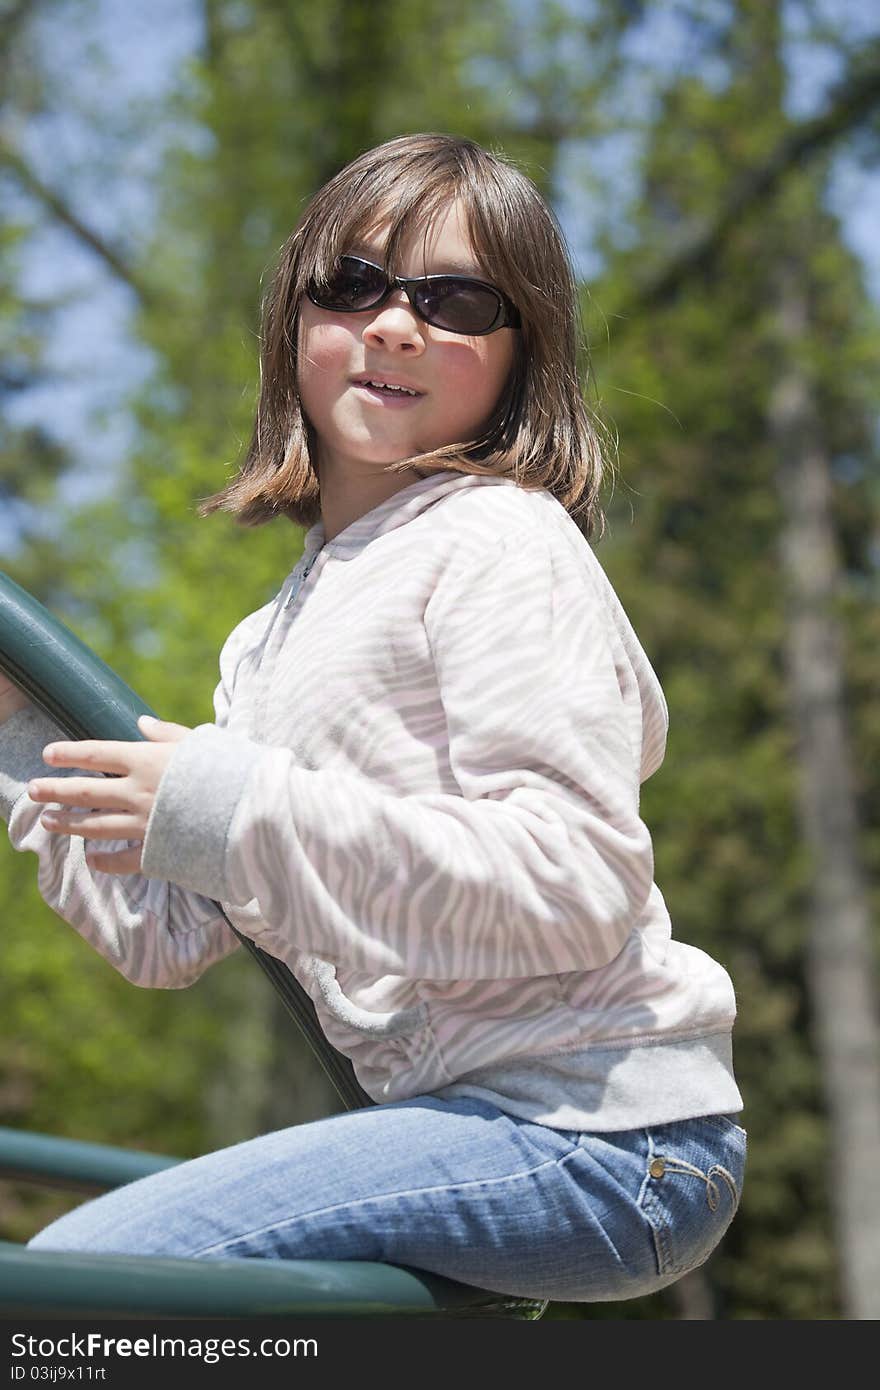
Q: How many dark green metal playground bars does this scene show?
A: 3